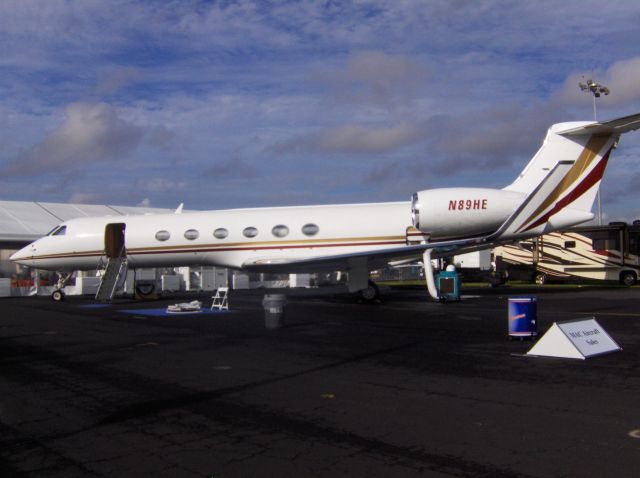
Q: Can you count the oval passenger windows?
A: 6